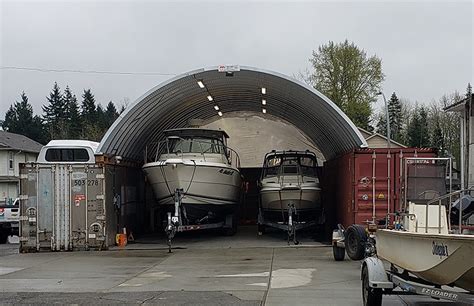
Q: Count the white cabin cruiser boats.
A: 2